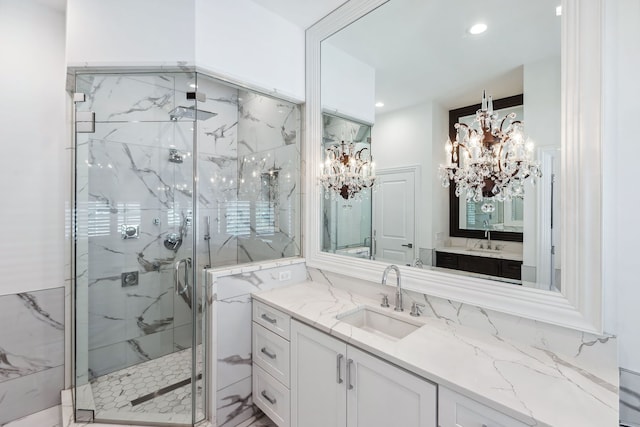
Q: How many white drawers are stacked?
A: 3